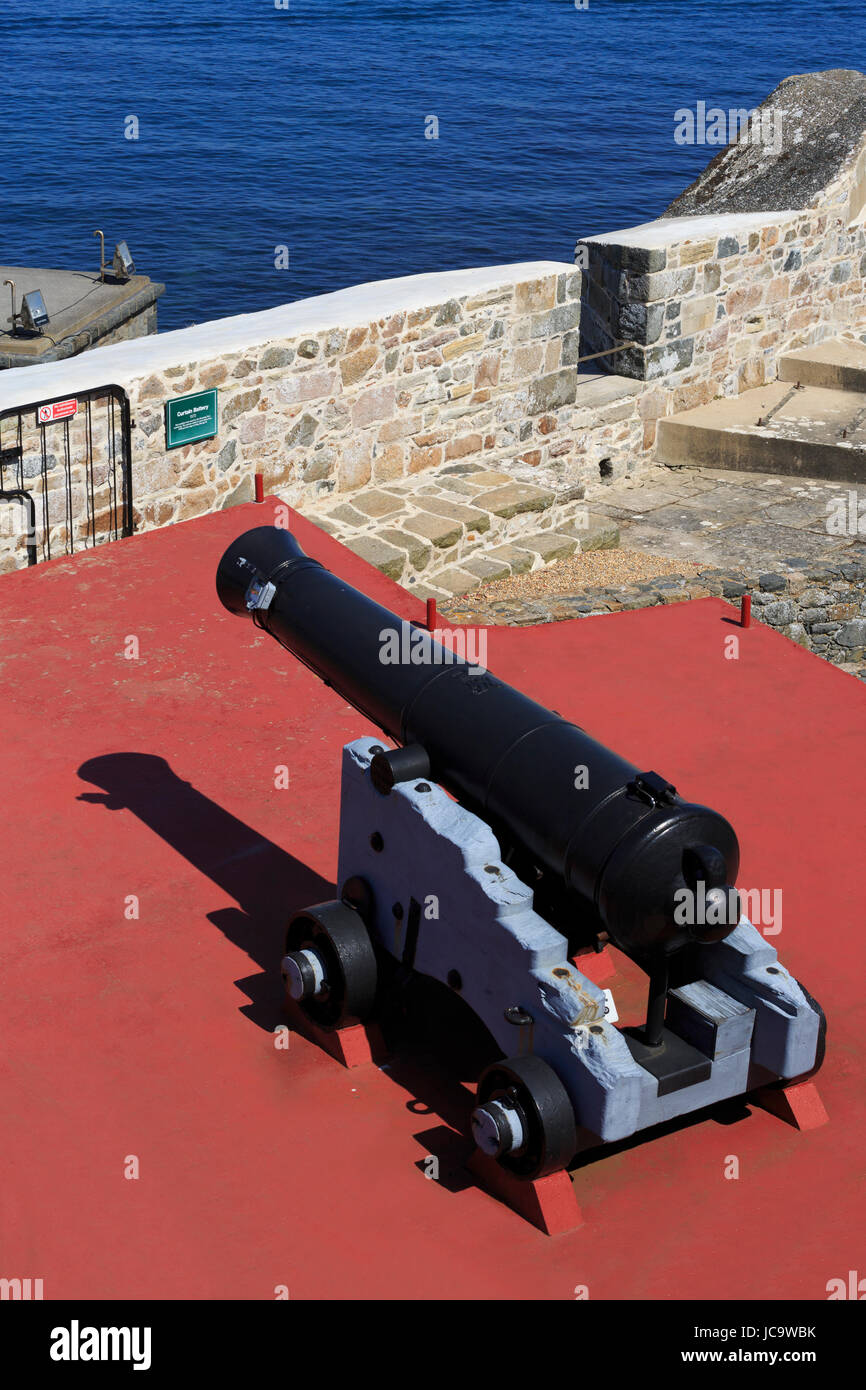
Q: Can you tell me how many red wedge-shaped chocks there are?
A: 4